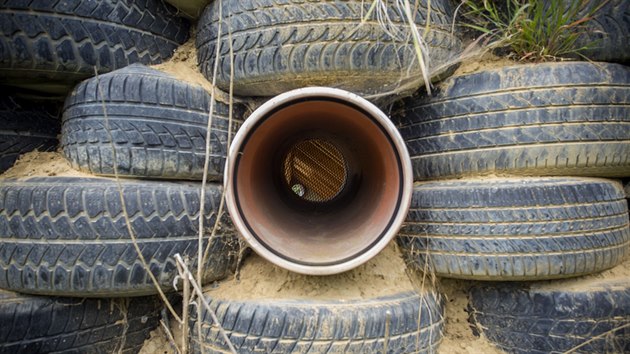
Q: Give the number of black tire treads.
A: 11